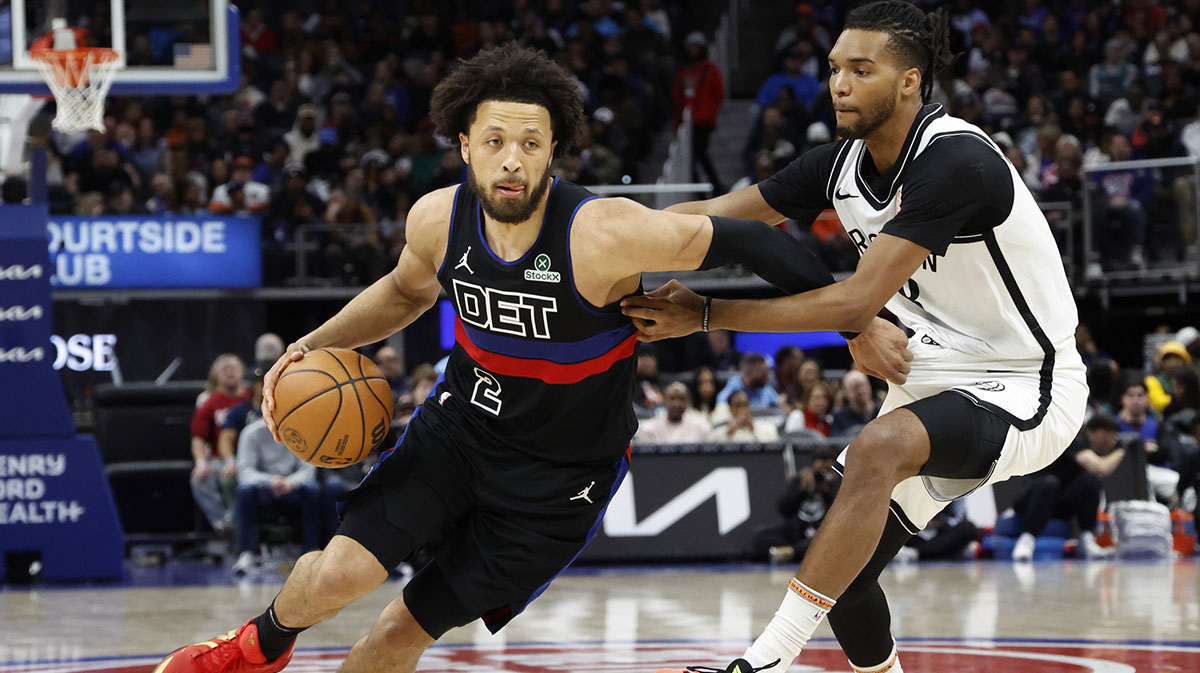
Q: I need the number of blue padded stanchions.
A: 1